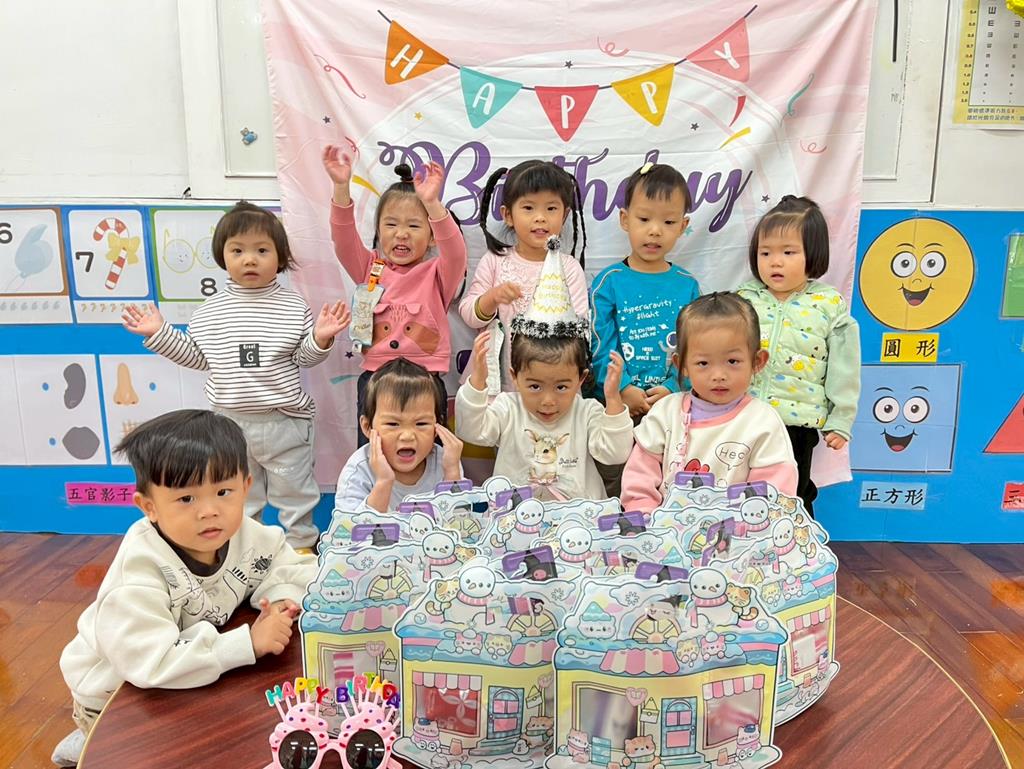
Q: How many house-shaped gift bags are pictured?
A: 10